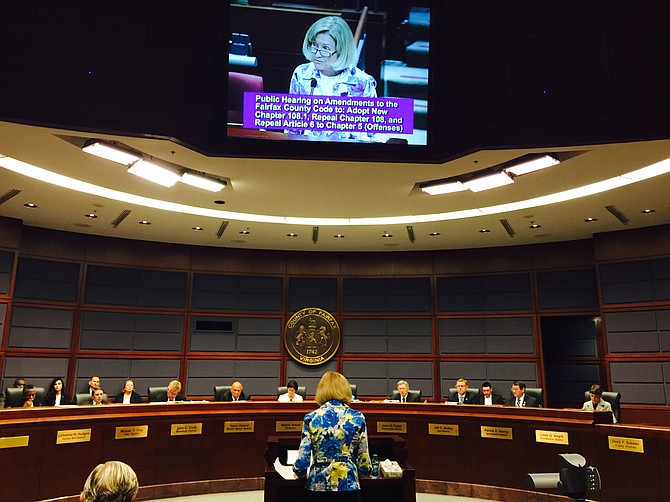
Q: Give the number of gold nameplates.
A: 11